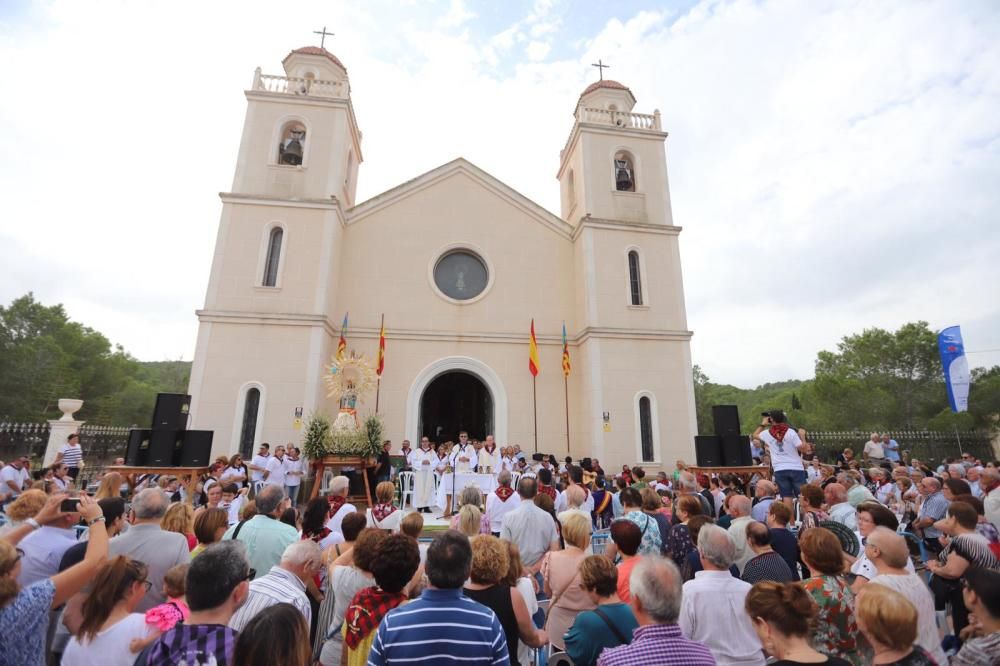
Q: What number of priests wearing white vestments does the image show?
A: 3